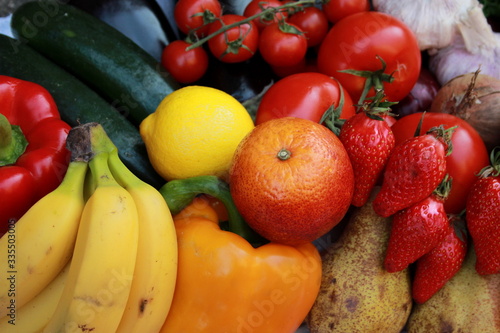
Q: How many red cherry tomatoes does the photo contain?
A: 7